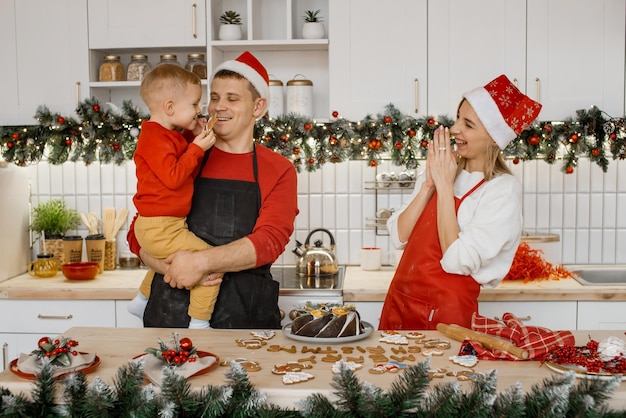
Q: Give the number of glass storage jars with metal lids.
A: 4